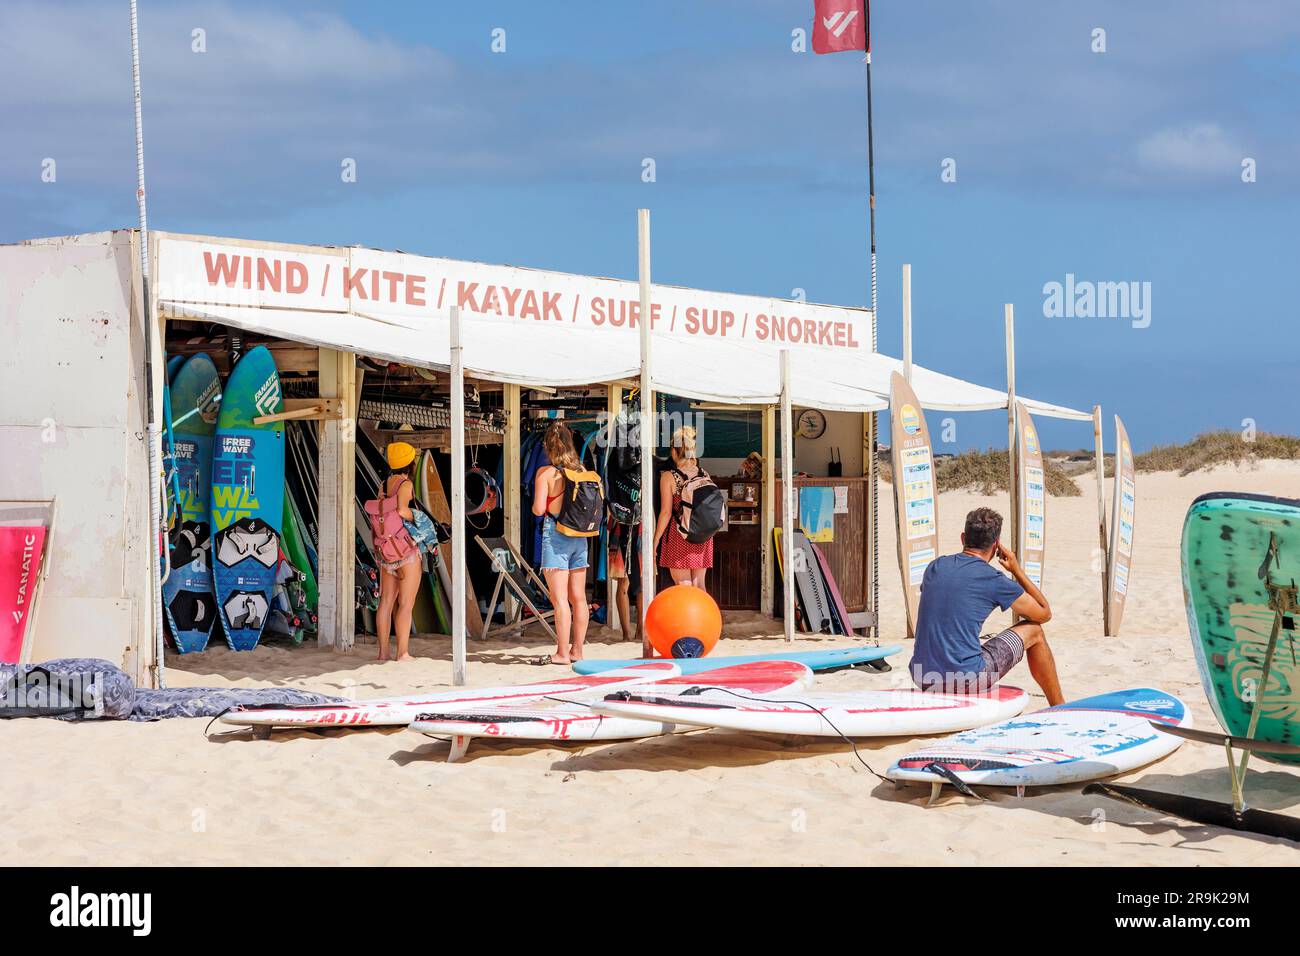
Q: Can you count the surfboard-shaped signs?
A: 3